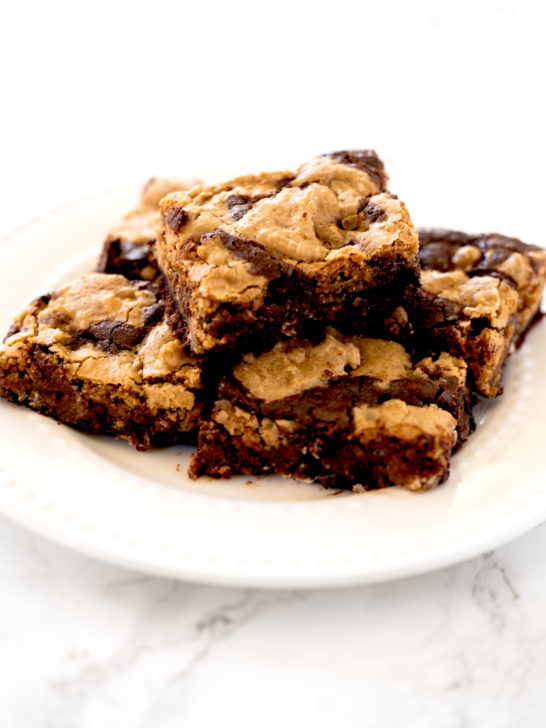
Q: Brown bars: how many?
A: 5